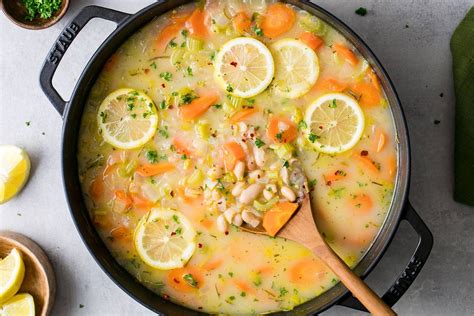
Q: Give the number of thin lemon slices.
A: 5